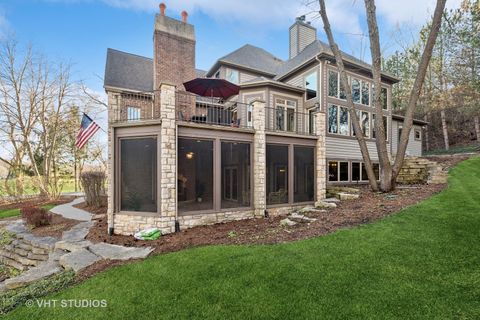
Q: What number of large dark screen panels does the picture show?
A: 5